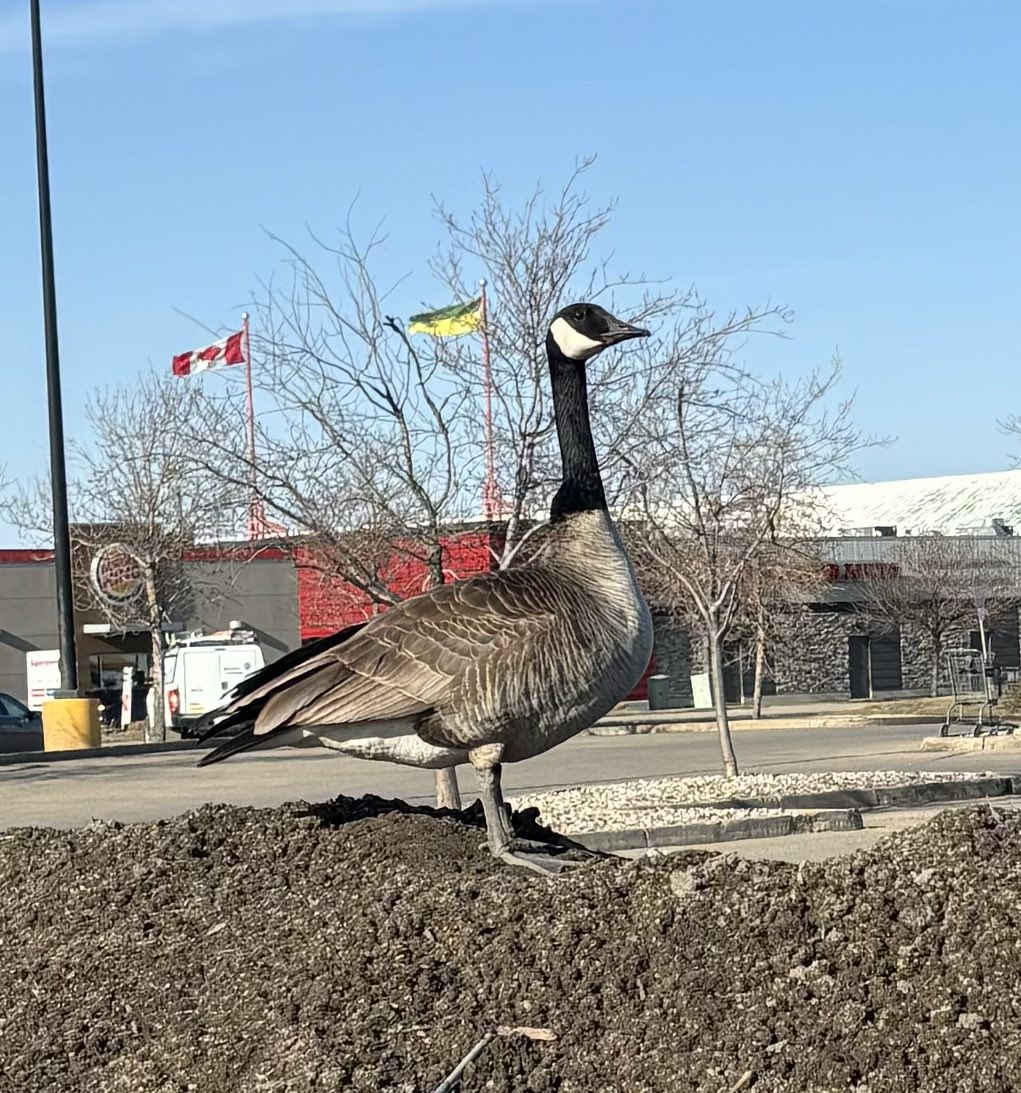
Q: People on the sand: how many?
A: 0